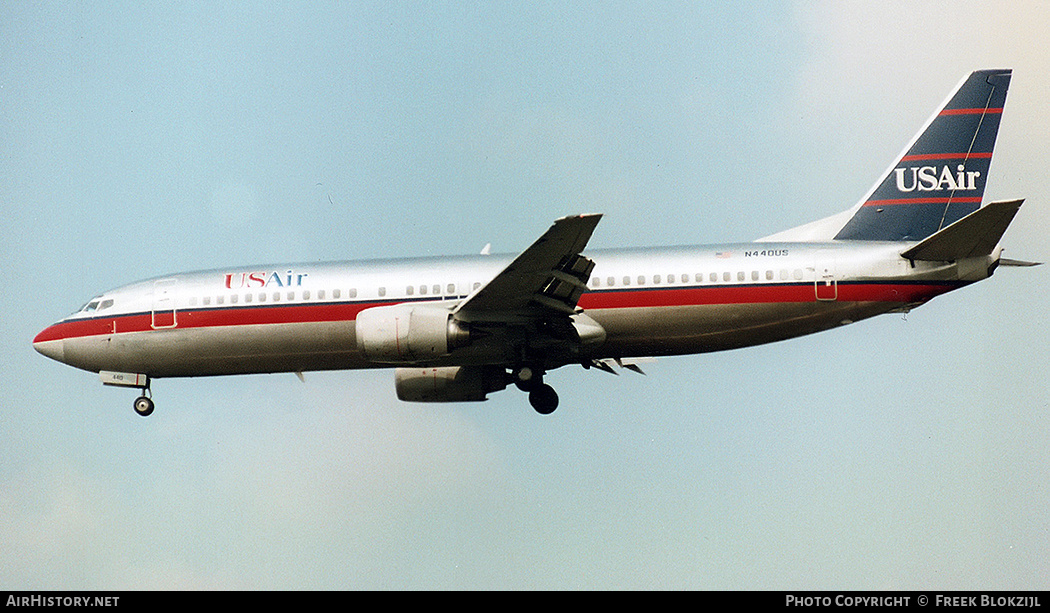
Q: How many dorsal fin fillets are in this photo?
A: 1